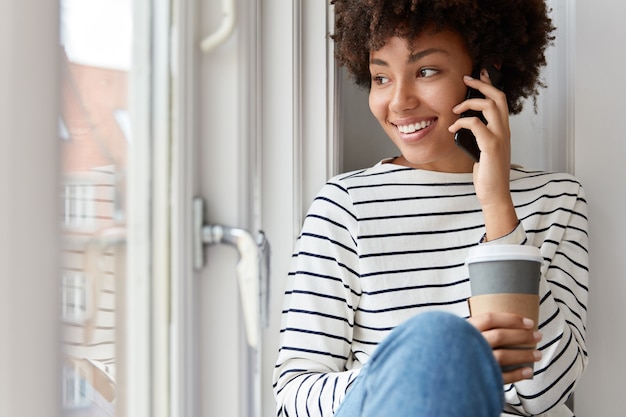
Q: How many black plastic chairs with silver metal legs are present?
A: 0